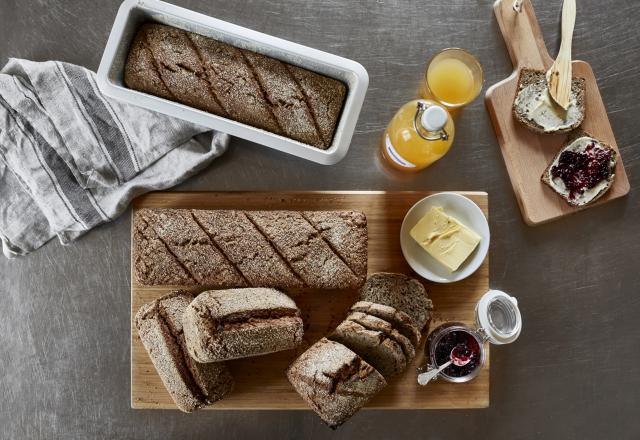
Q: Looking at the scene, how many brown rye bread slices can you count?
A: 6